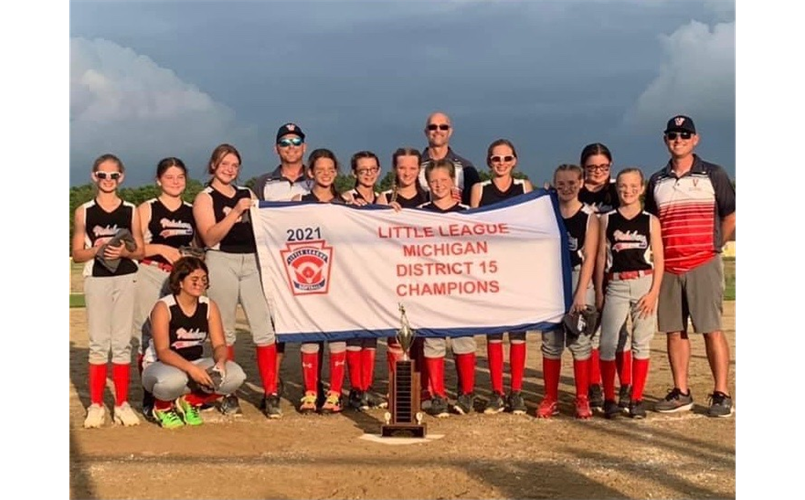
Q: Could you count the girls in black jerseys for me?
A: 12